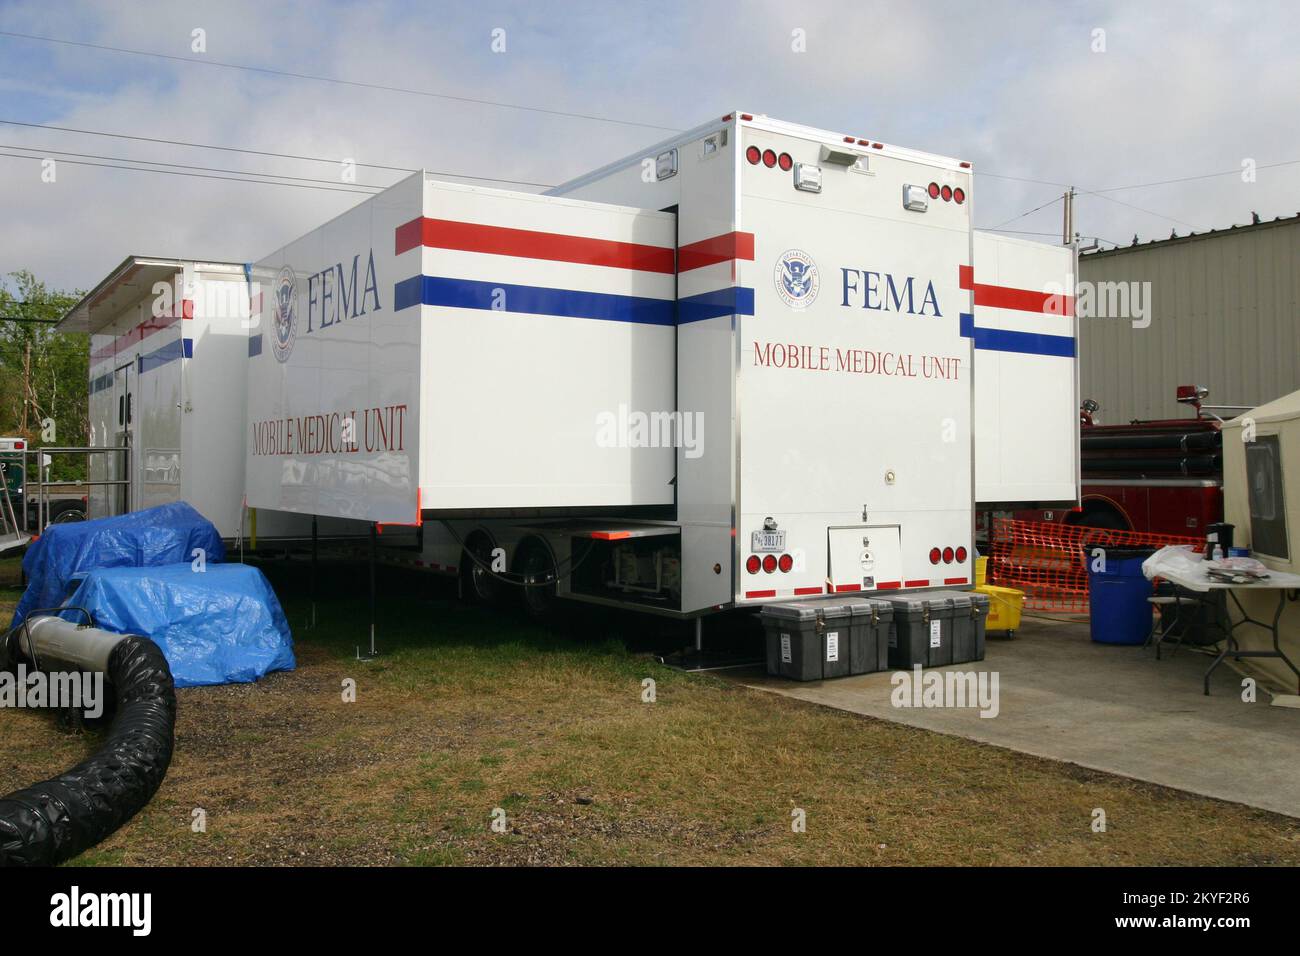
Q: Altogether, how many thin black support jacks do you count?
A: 2